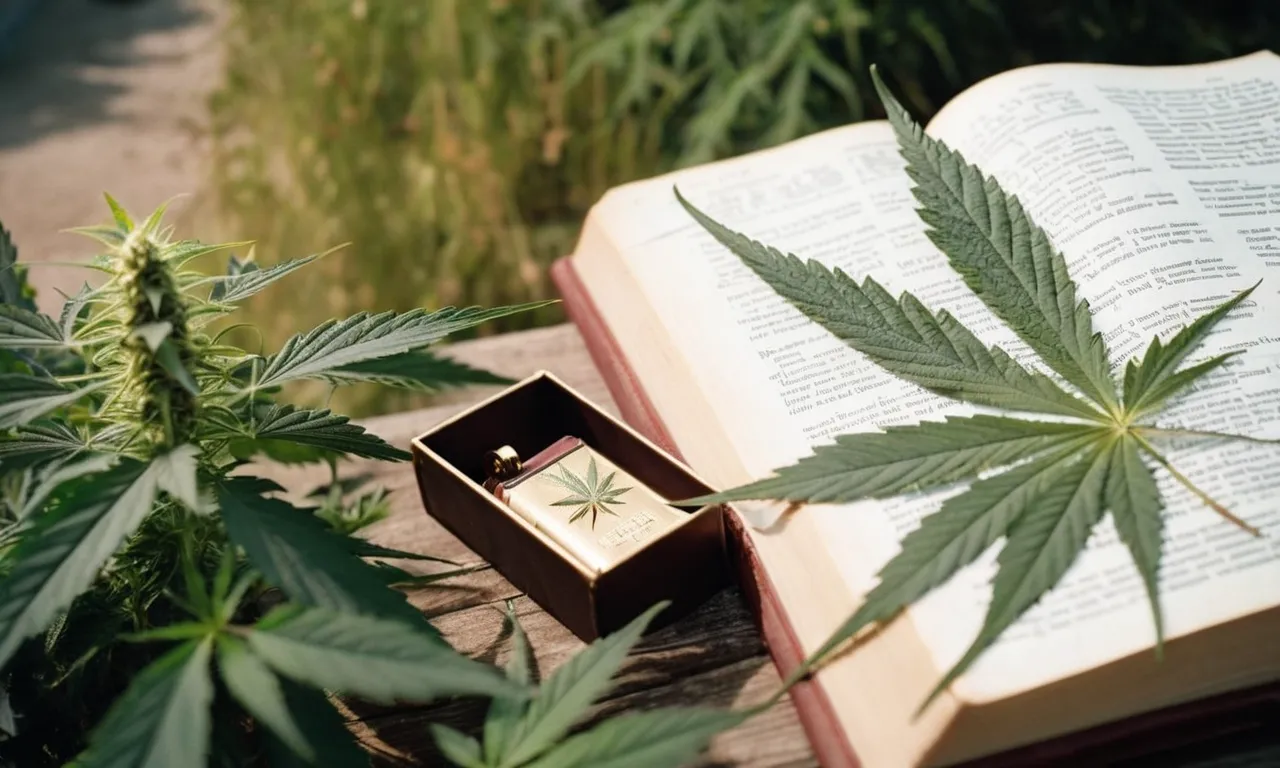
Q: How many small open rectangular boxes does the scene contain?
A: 1